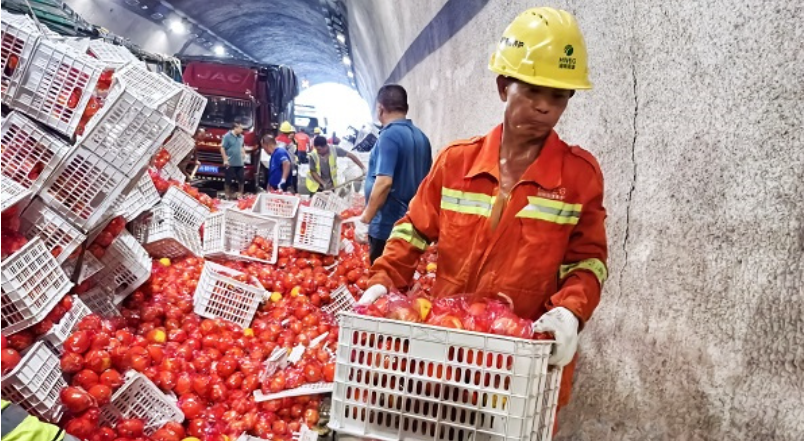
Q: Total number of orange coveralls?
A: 1